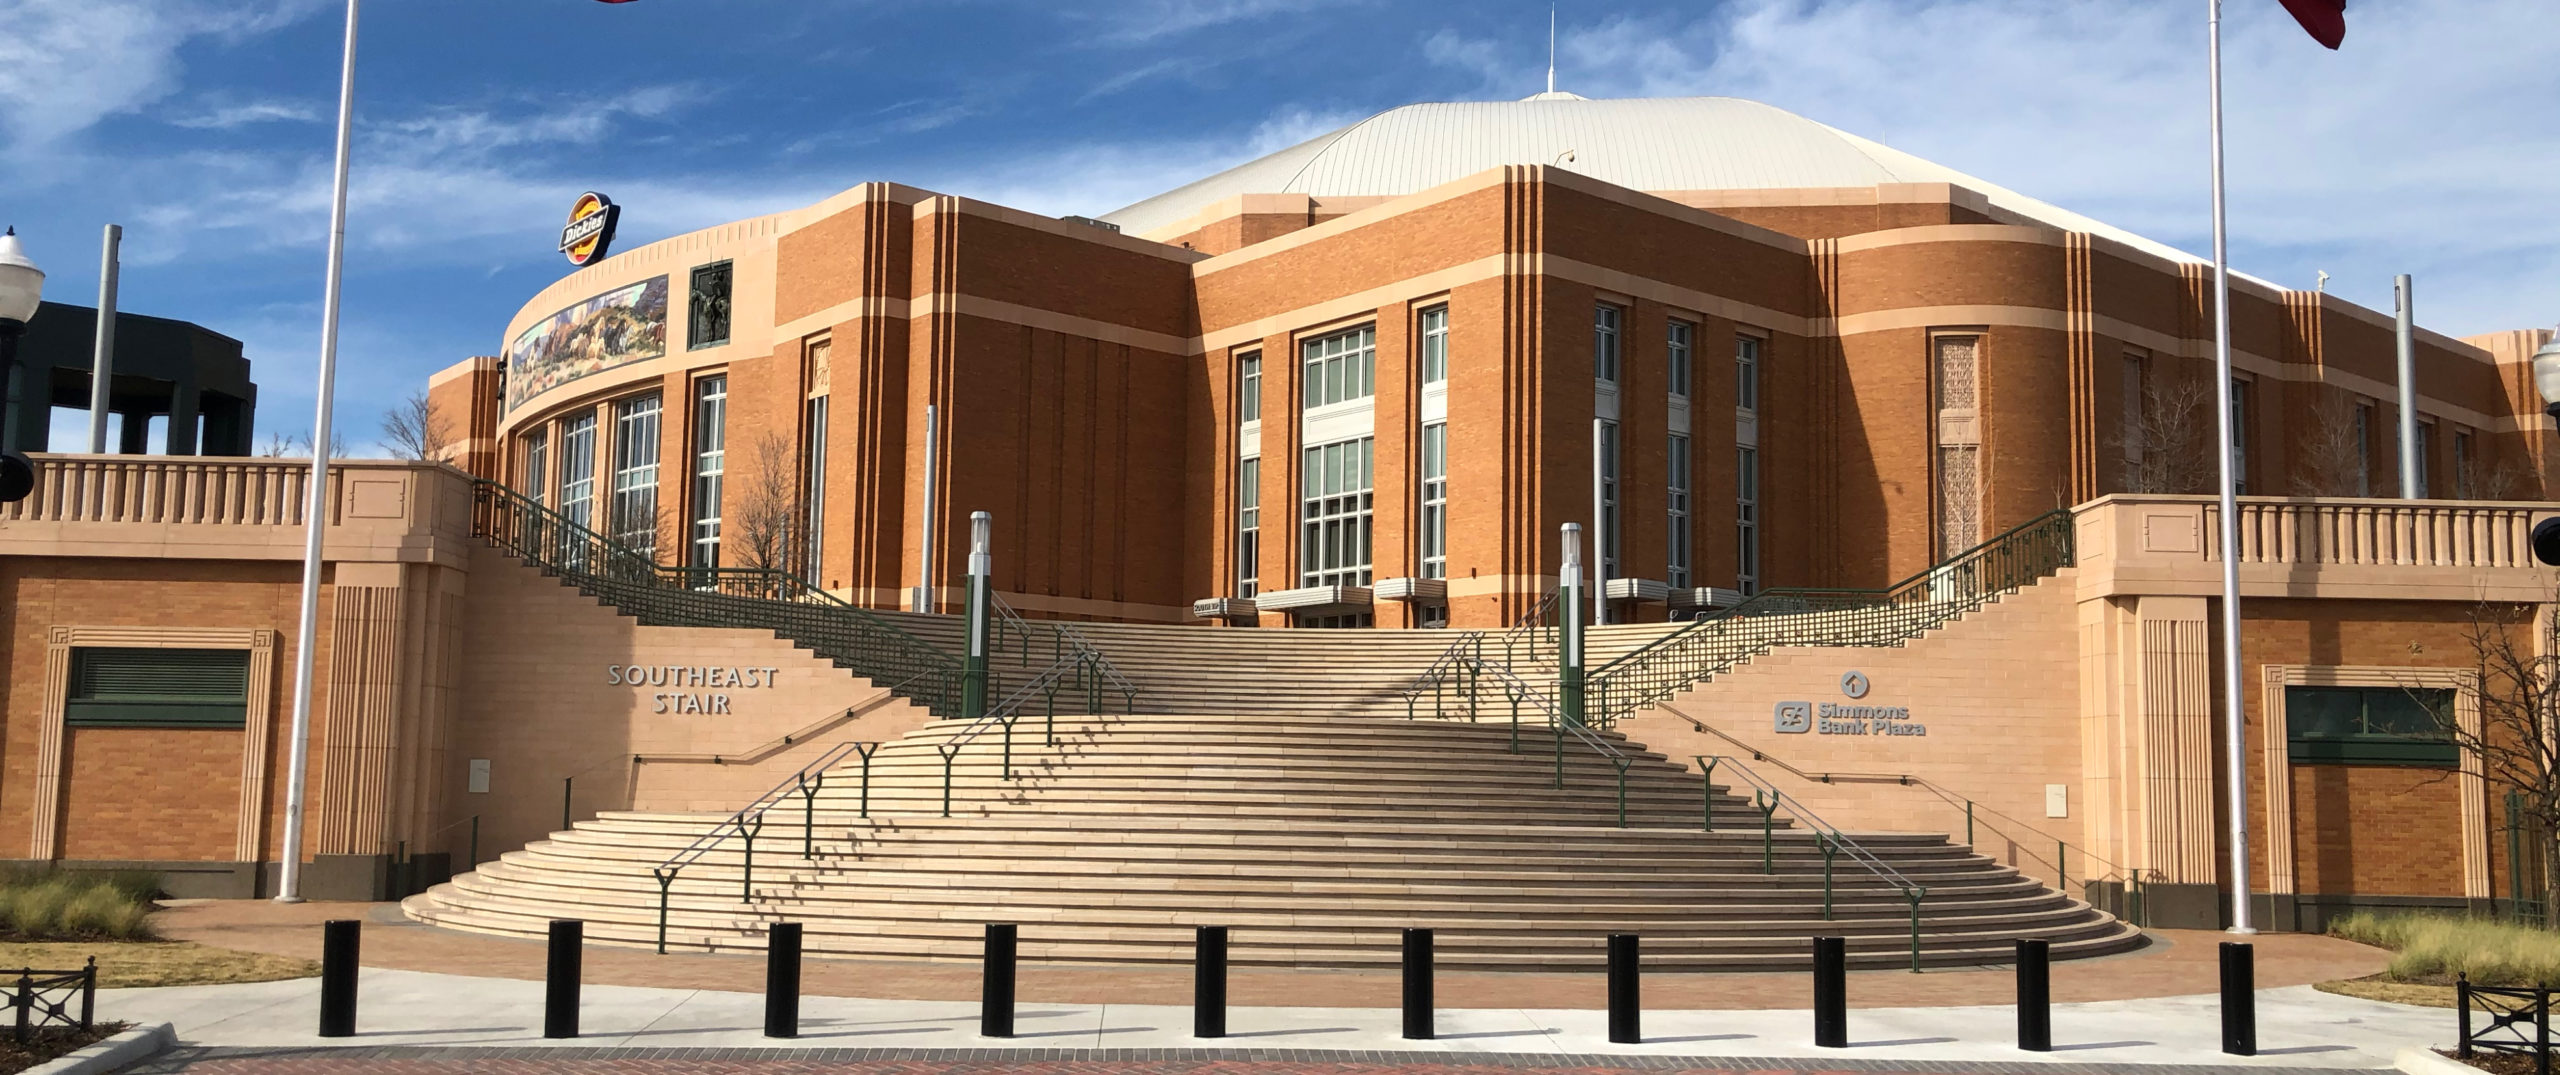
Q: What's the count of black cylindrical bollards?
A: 10